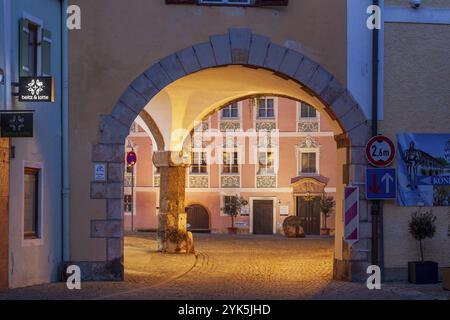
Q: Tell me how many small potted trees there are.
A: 3